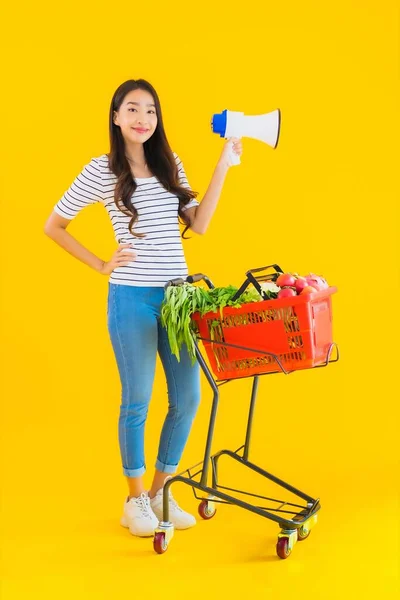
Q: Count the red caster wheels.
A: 4